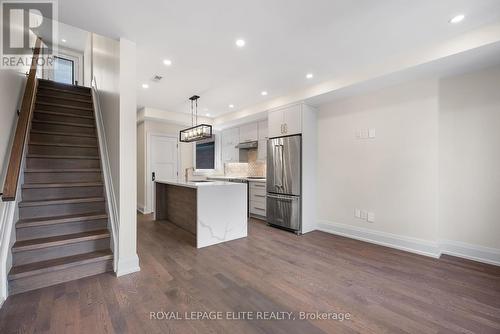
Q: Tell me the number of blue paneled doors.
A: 0